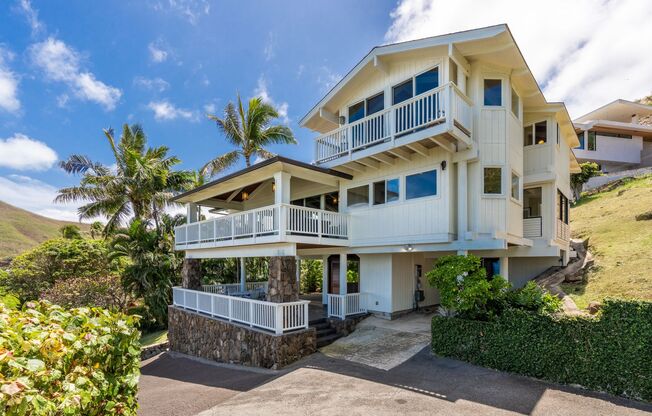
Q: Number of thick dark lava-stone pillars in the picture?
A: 2